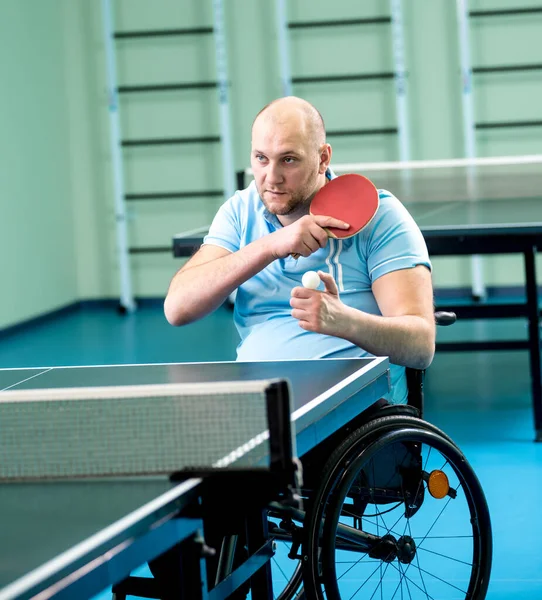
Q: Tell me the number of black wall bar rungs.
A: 11